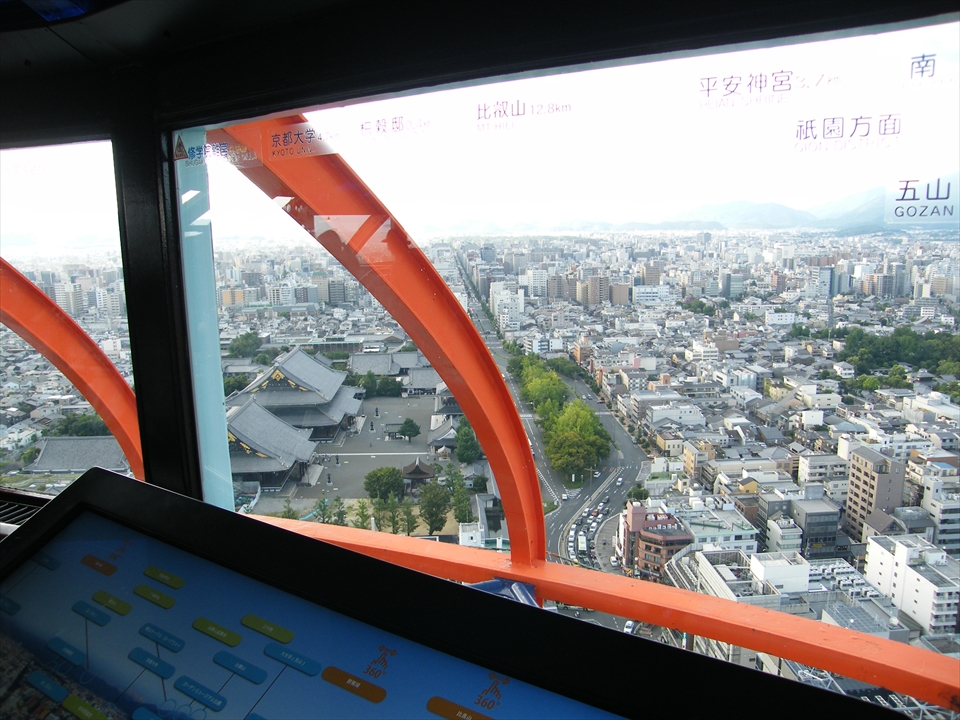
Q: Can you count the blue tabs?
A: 12